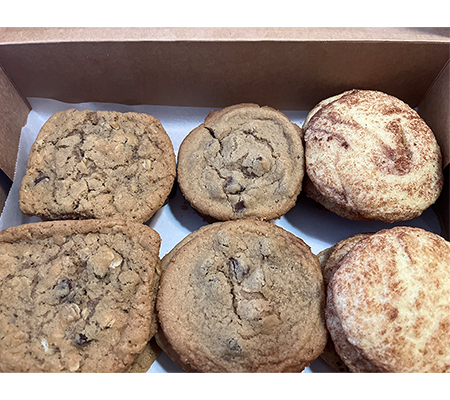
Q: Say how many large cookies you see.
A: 6